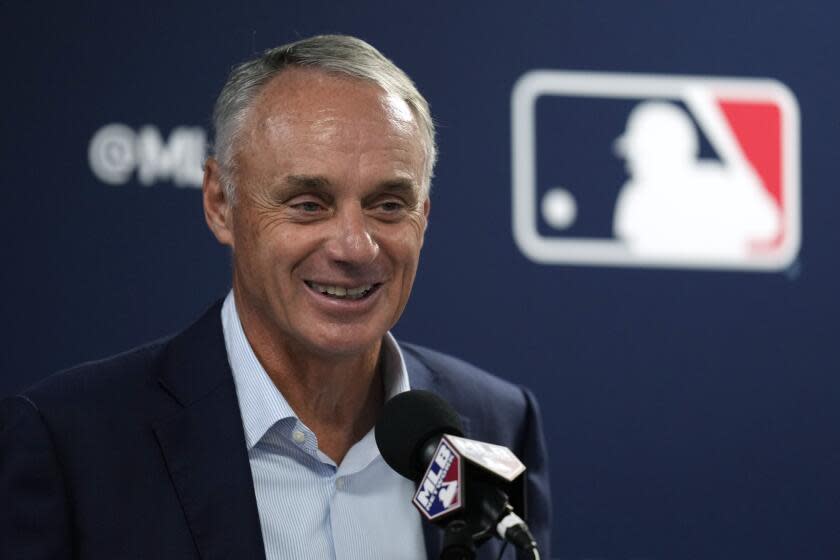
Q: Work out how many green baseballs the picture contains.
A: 0